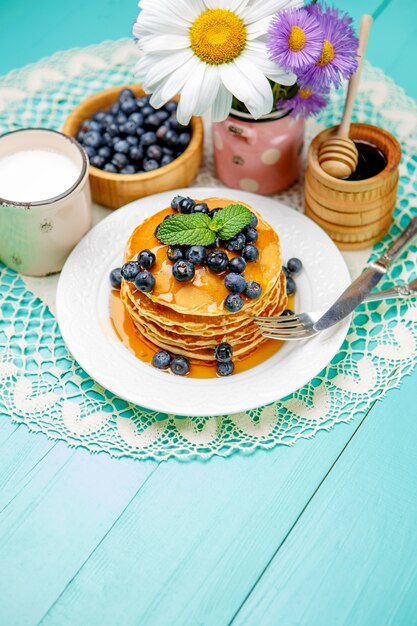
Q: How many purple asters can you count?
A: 3